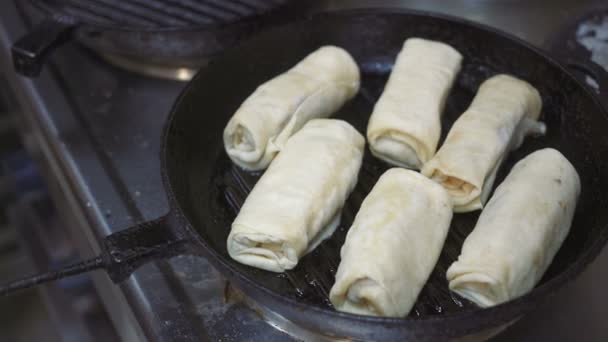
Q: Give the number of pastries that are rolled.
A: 6